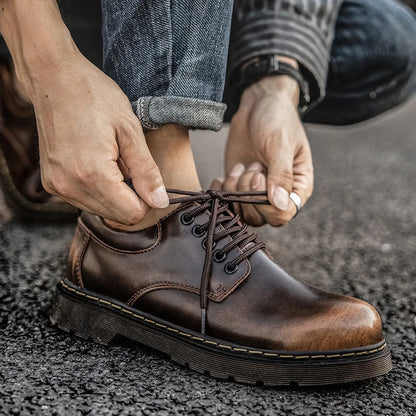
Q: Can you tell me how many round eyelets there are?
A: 5